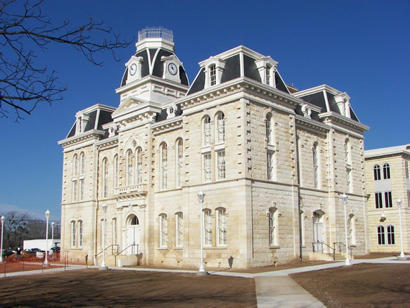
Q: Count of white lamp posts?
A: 7